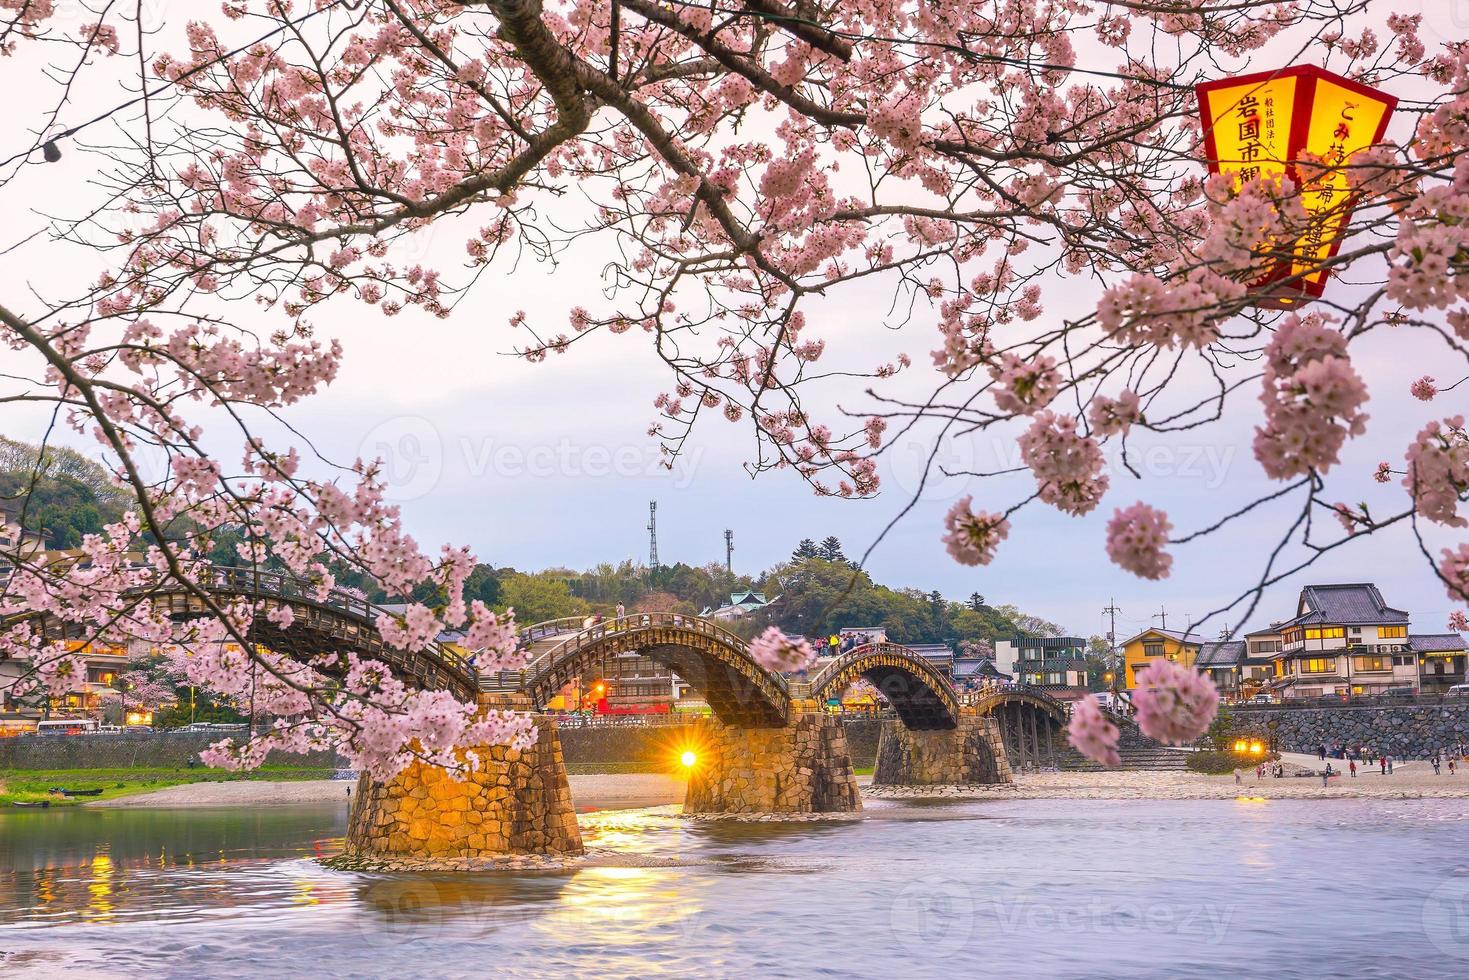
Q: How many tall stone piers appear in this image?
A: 3